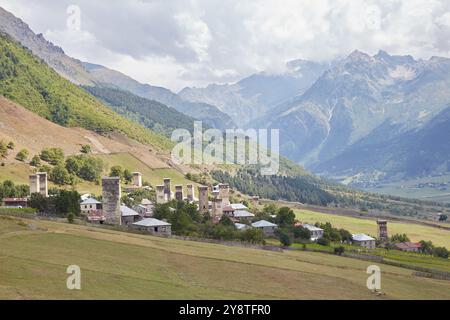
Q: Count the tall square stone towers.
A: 12